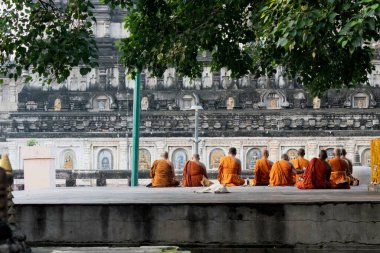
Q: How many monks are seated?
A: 9